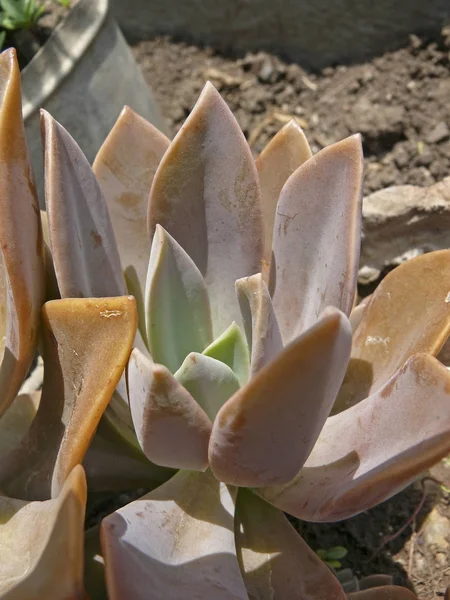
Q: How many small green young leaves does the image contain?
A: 3